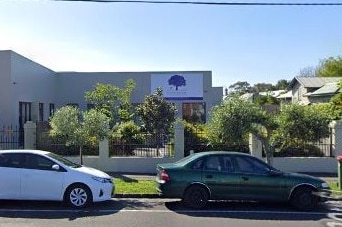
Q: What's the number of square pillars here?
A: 5